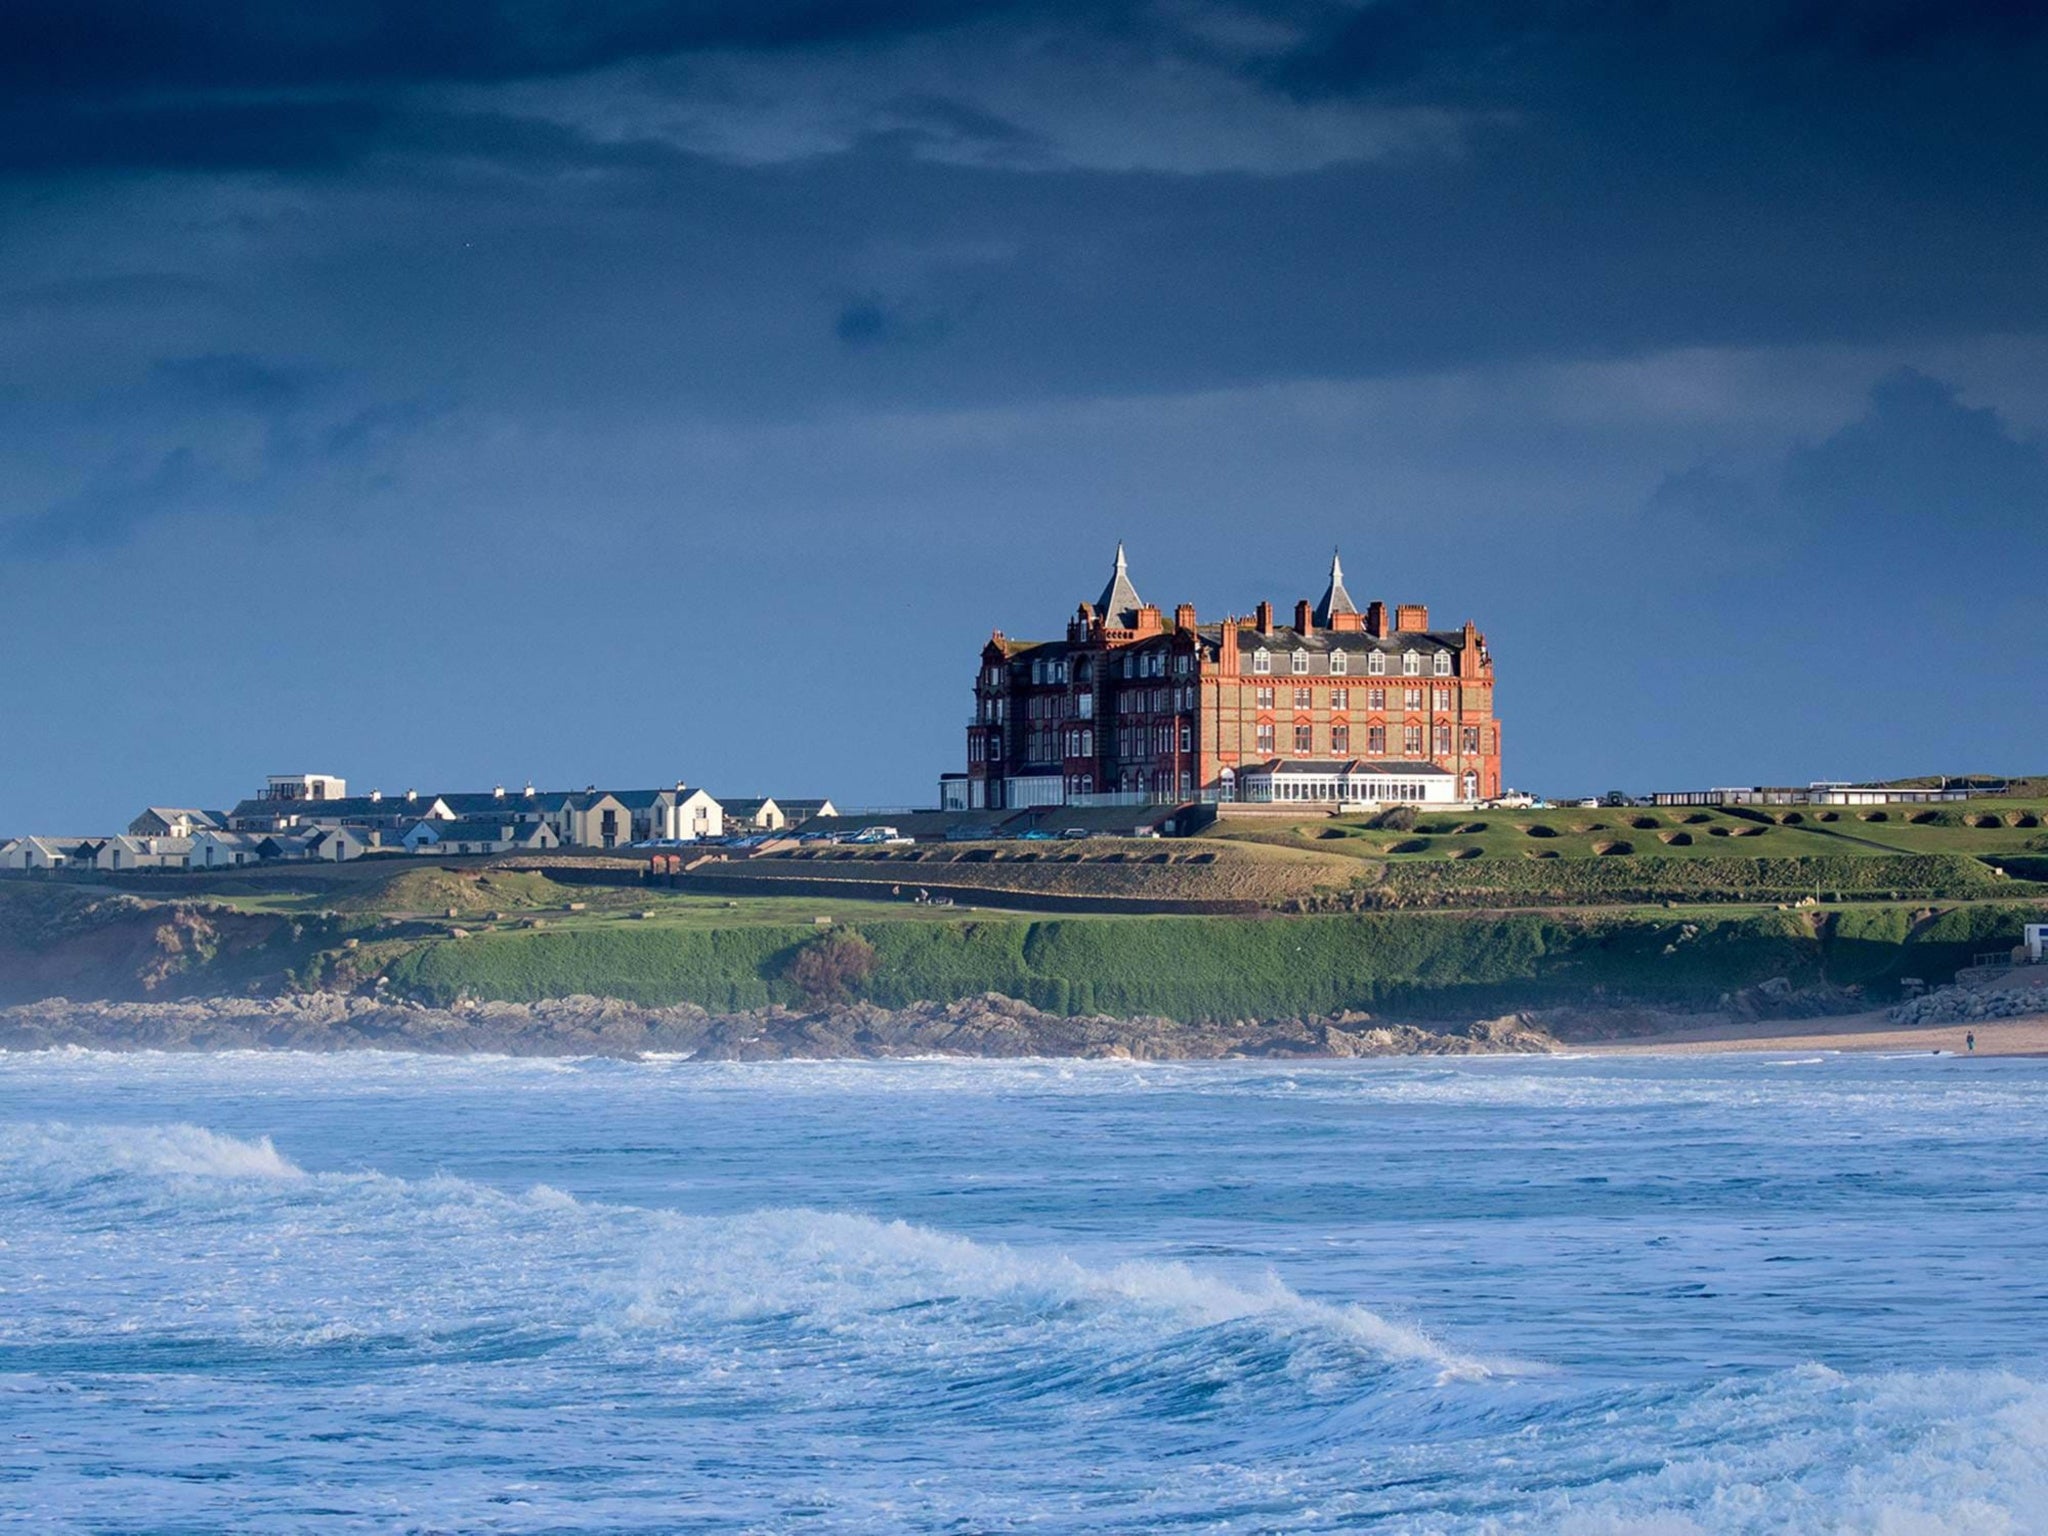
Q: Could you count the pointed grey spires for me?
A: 2